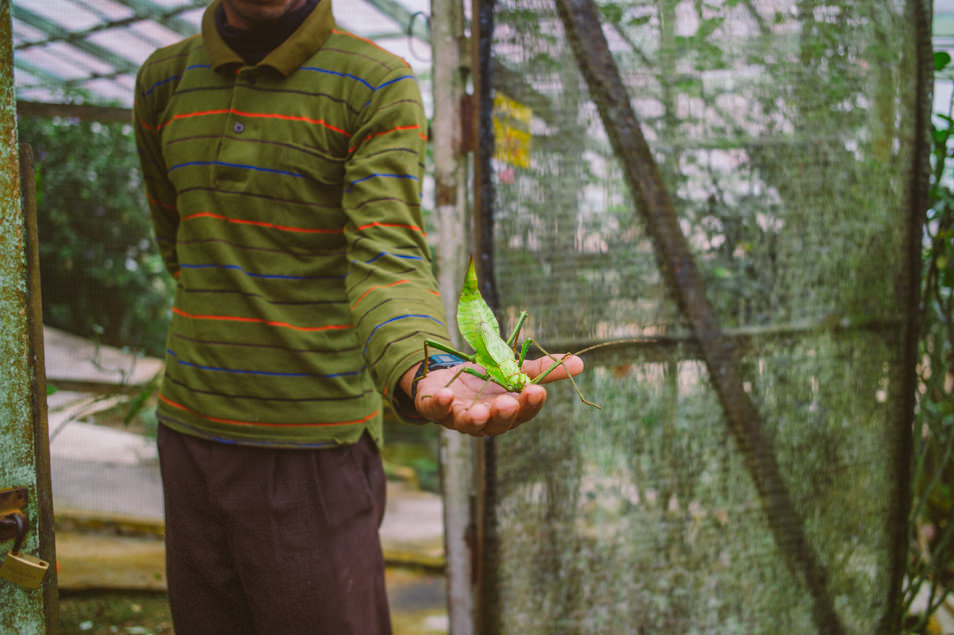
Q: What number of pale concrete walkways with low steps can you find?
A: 1